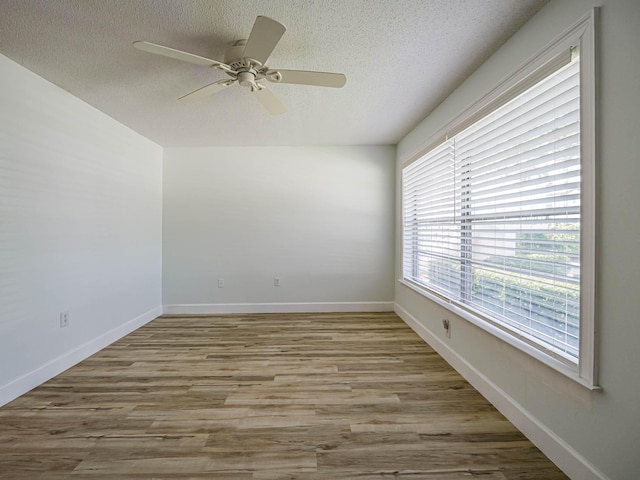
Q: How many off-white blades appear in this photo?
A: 5